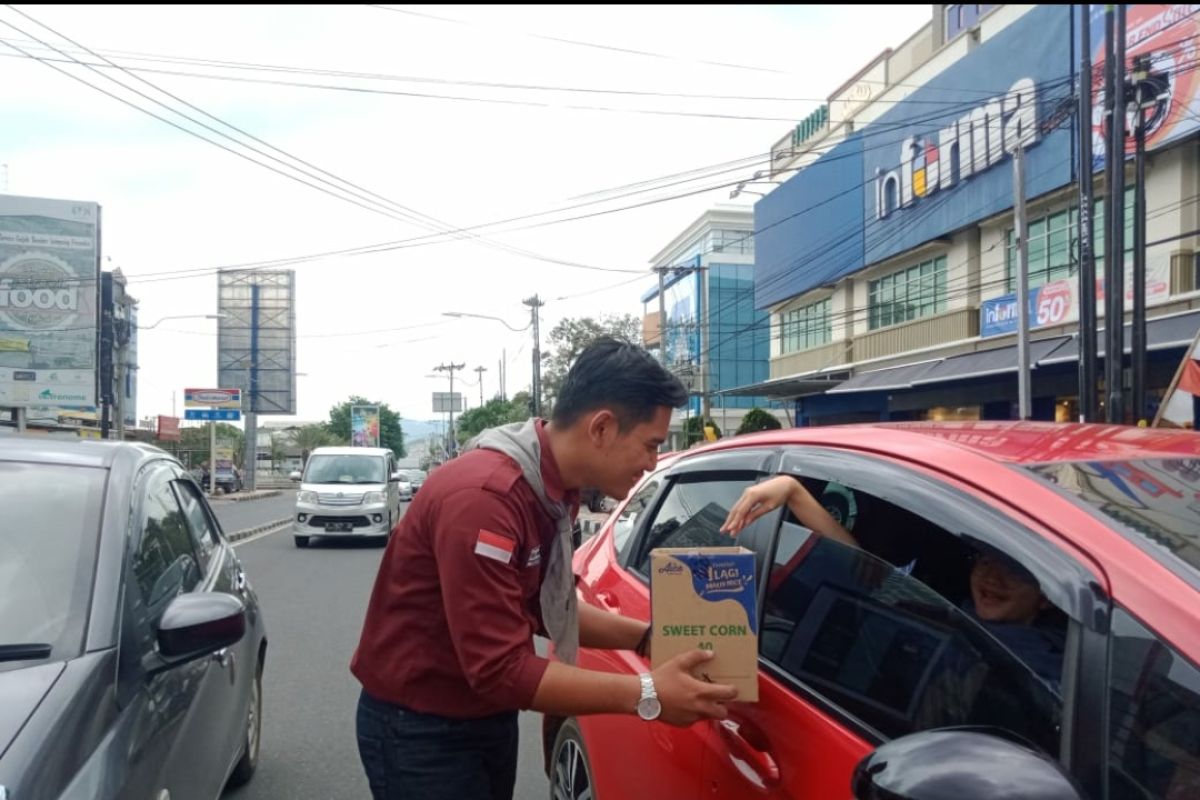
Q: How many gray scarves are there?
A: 1